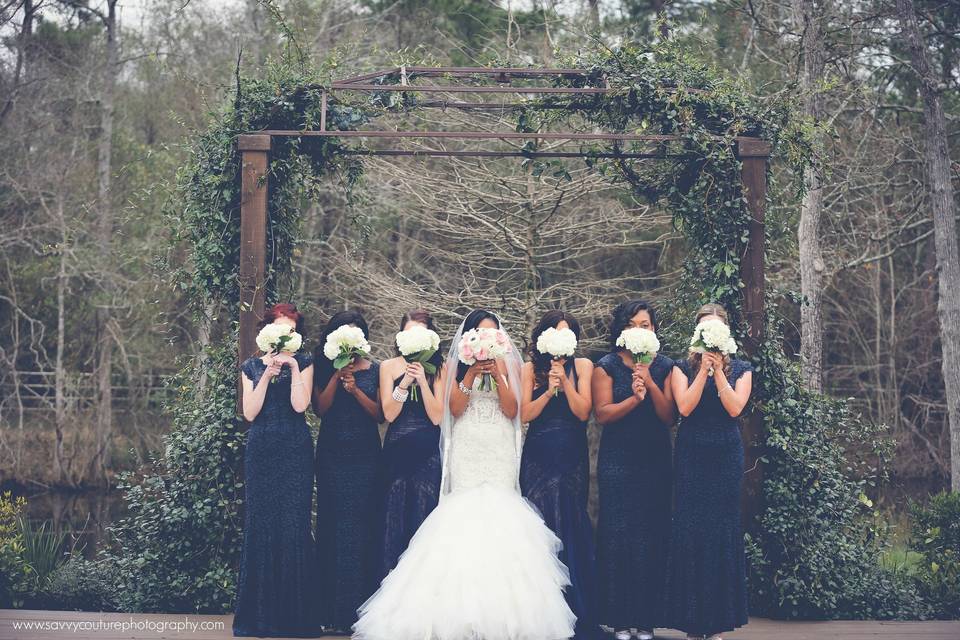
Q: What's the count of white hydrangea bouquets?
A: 6